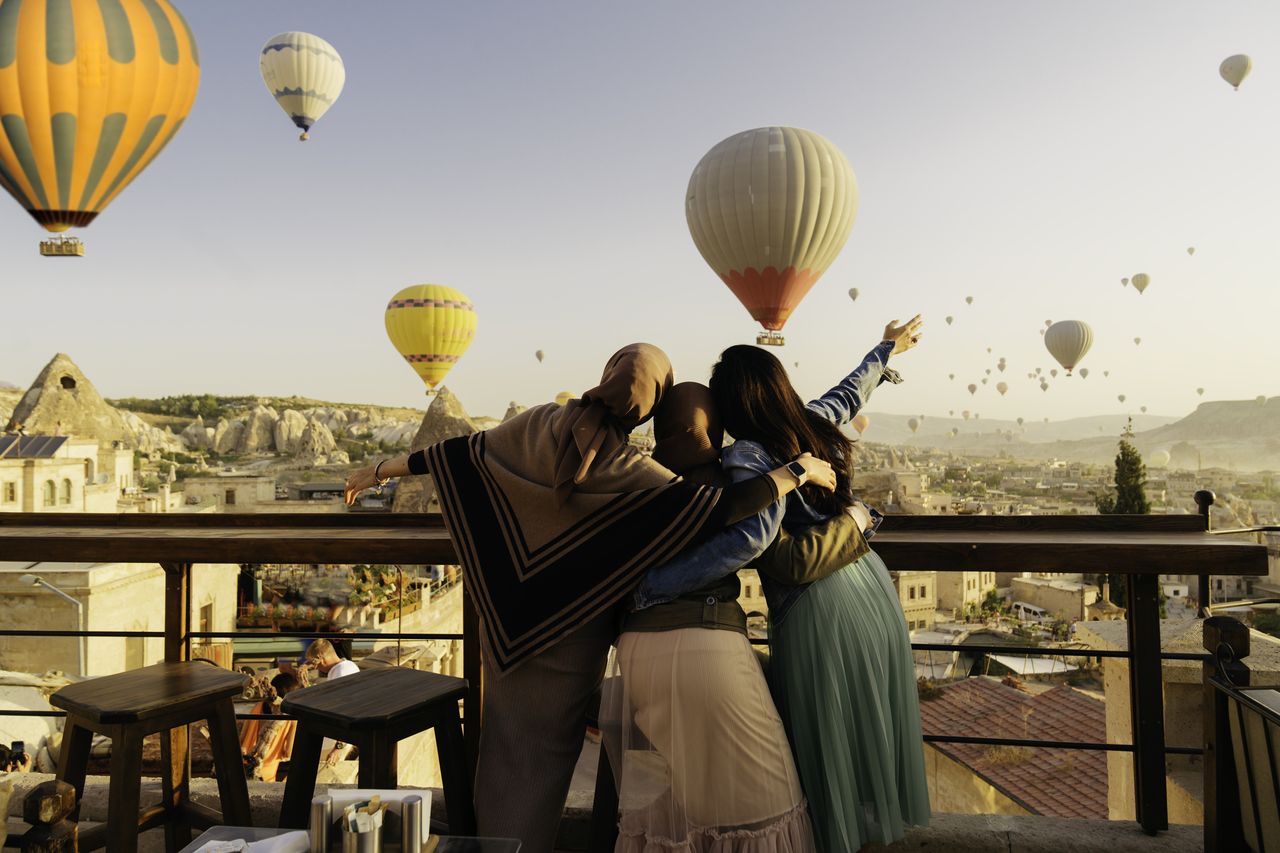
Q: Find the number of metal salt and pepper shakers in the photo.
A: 2